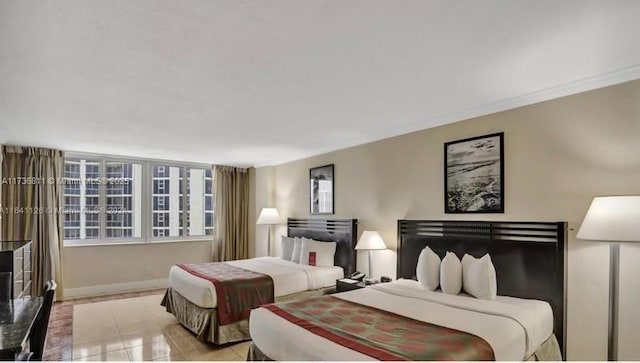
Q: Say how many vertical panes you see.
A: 4